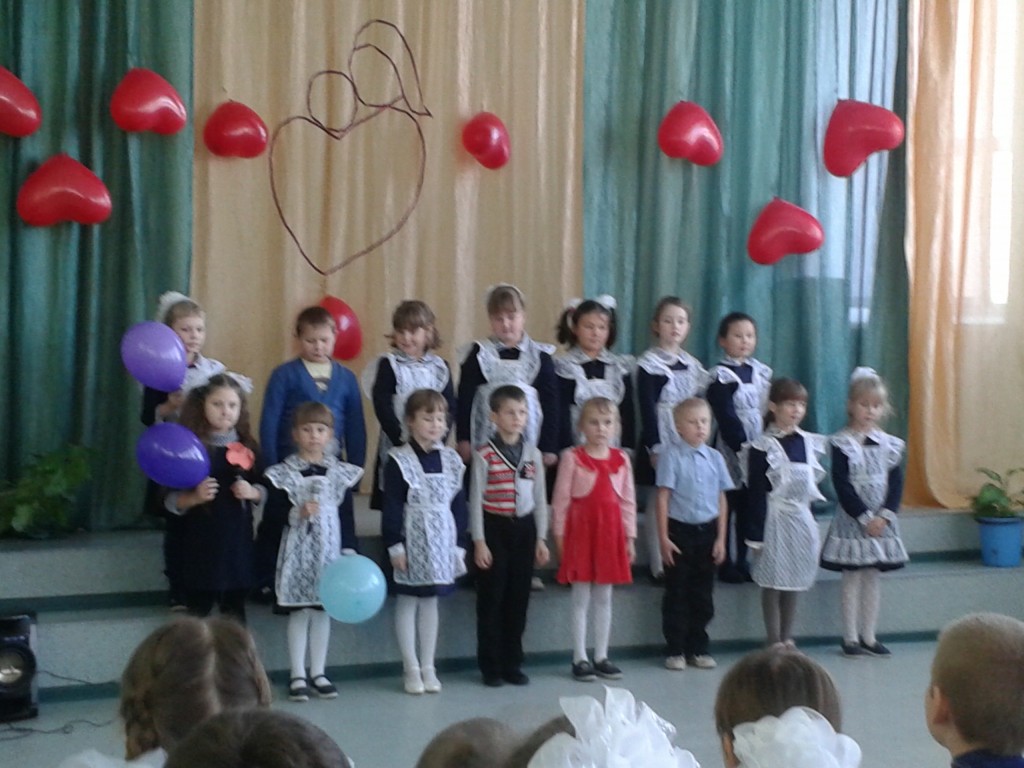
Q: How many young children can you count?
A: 15